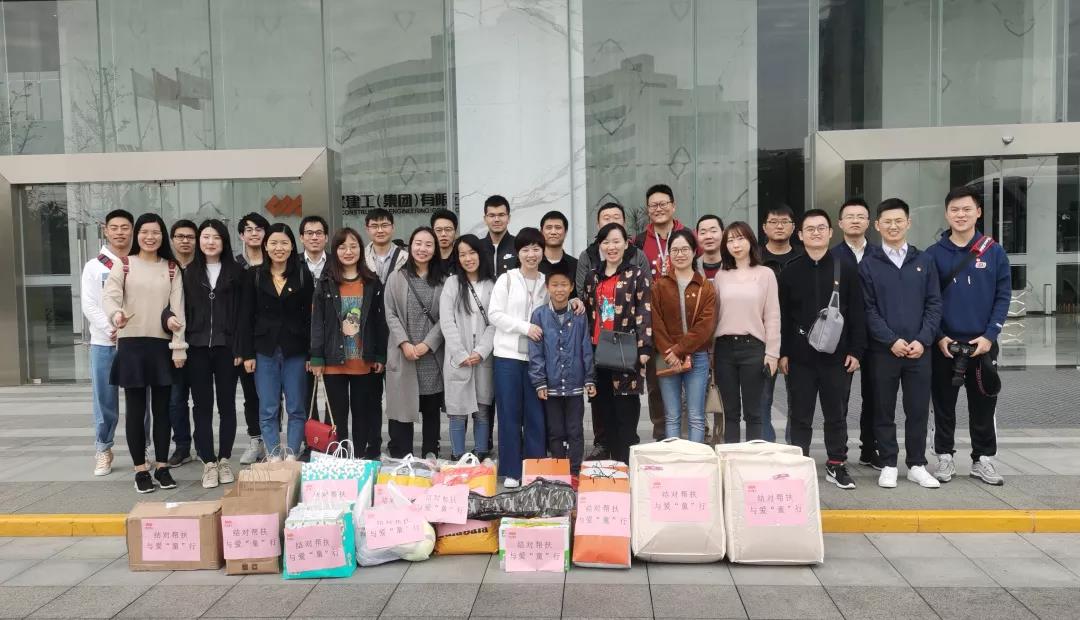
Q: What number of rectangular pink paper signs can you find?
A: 12